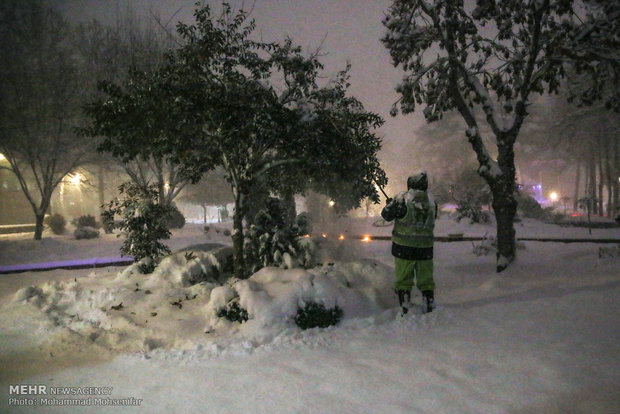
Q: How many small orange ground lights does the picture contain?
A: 4